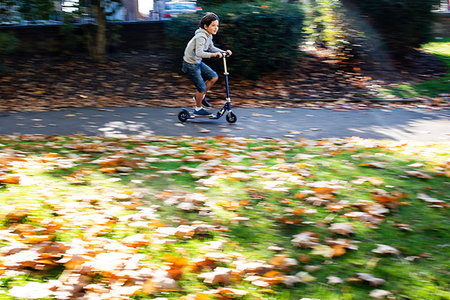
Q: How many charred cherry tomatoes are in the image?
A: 0